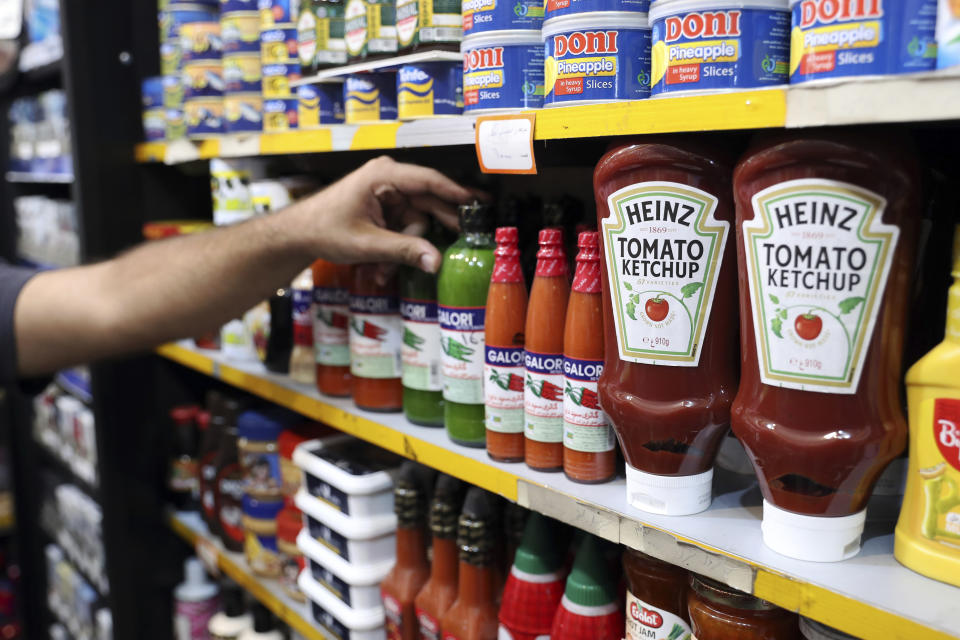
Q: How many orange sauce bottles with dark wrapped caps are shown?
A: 3